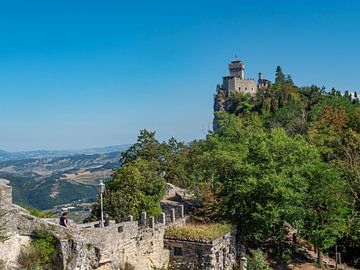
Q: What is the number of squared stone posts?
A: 6